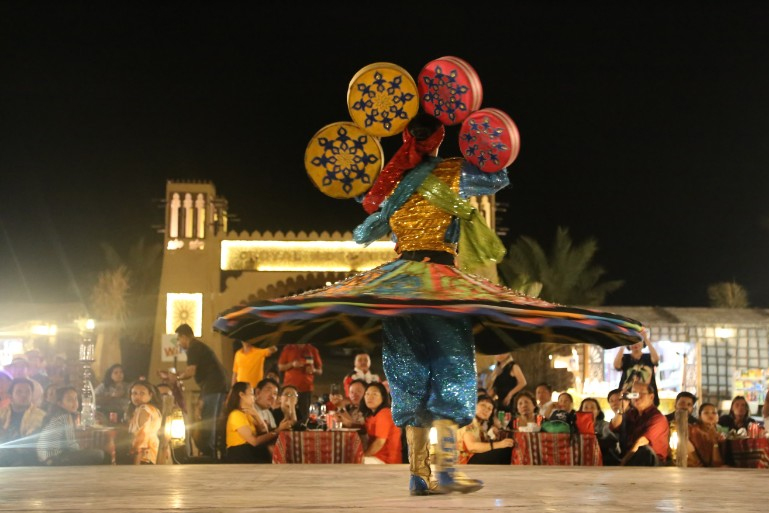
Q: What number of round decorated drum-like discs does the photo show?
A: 4